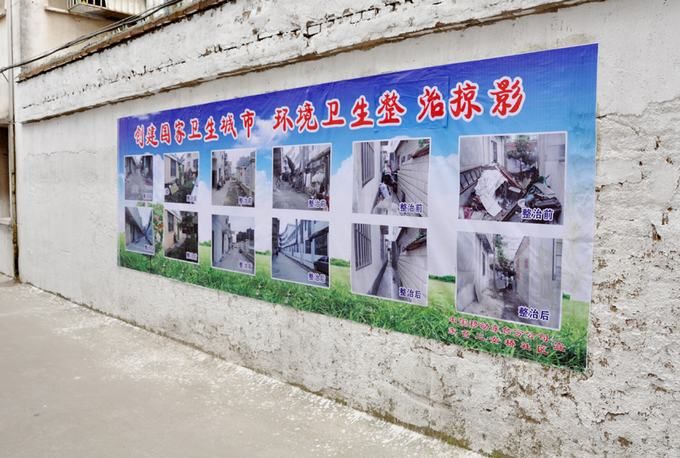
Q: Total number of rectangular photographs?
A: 12